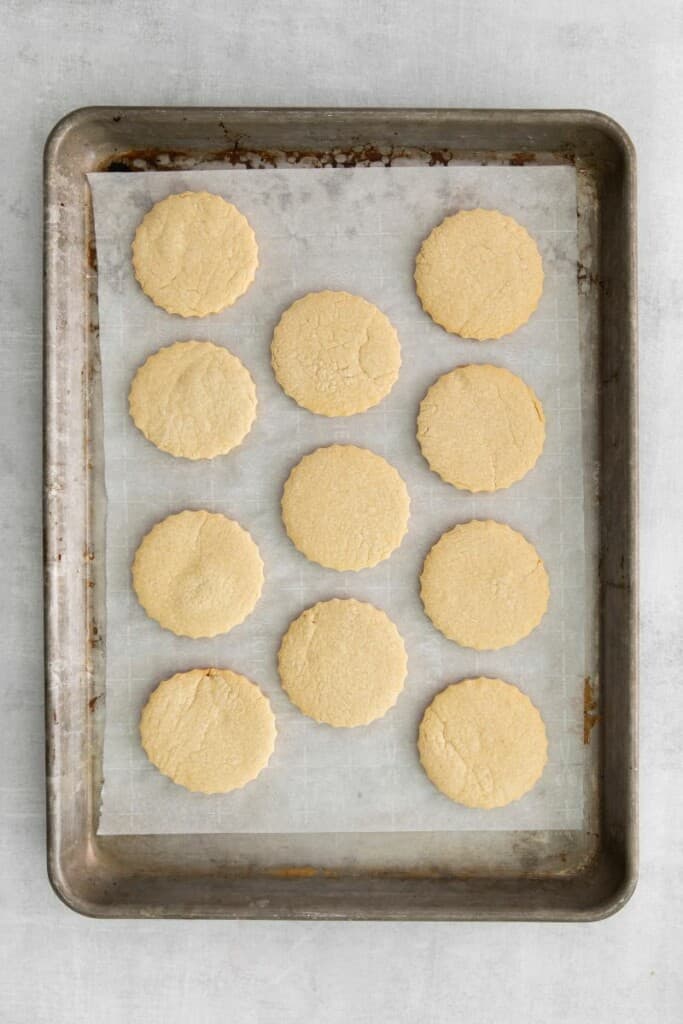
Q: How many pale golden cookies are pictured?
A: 11